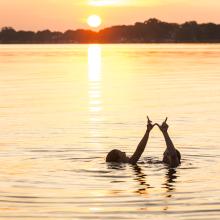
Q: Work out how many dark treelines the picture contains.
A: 1